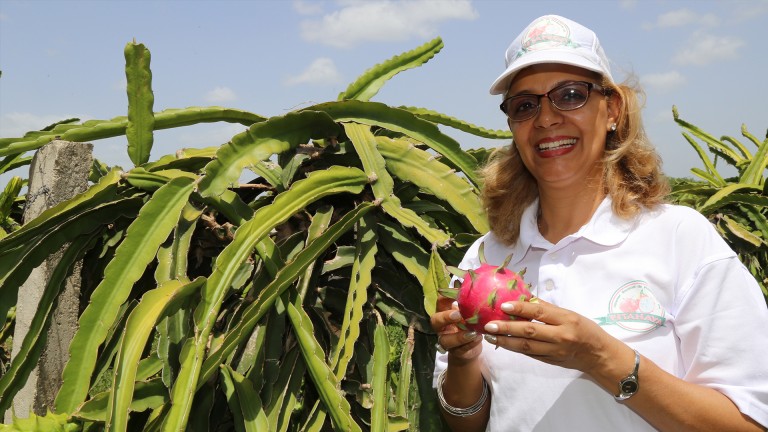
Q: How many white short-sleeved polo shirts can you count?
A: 1